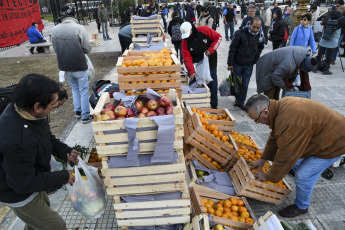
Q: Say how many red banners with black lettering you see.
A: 1